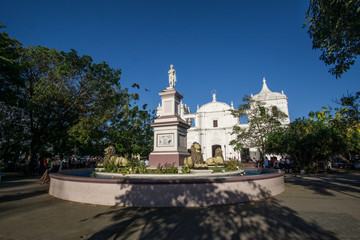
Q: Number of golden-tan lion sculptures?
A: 3